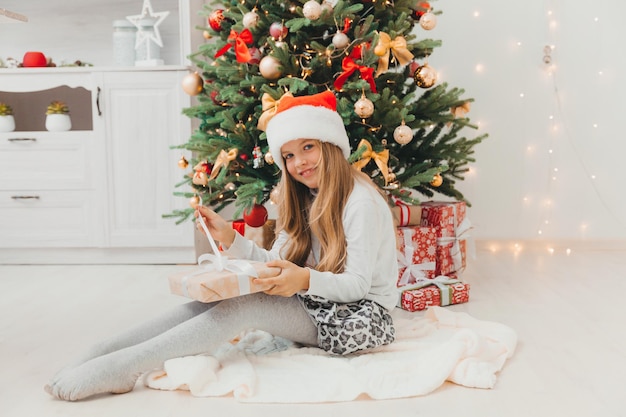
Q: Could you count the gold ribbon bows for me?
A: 5